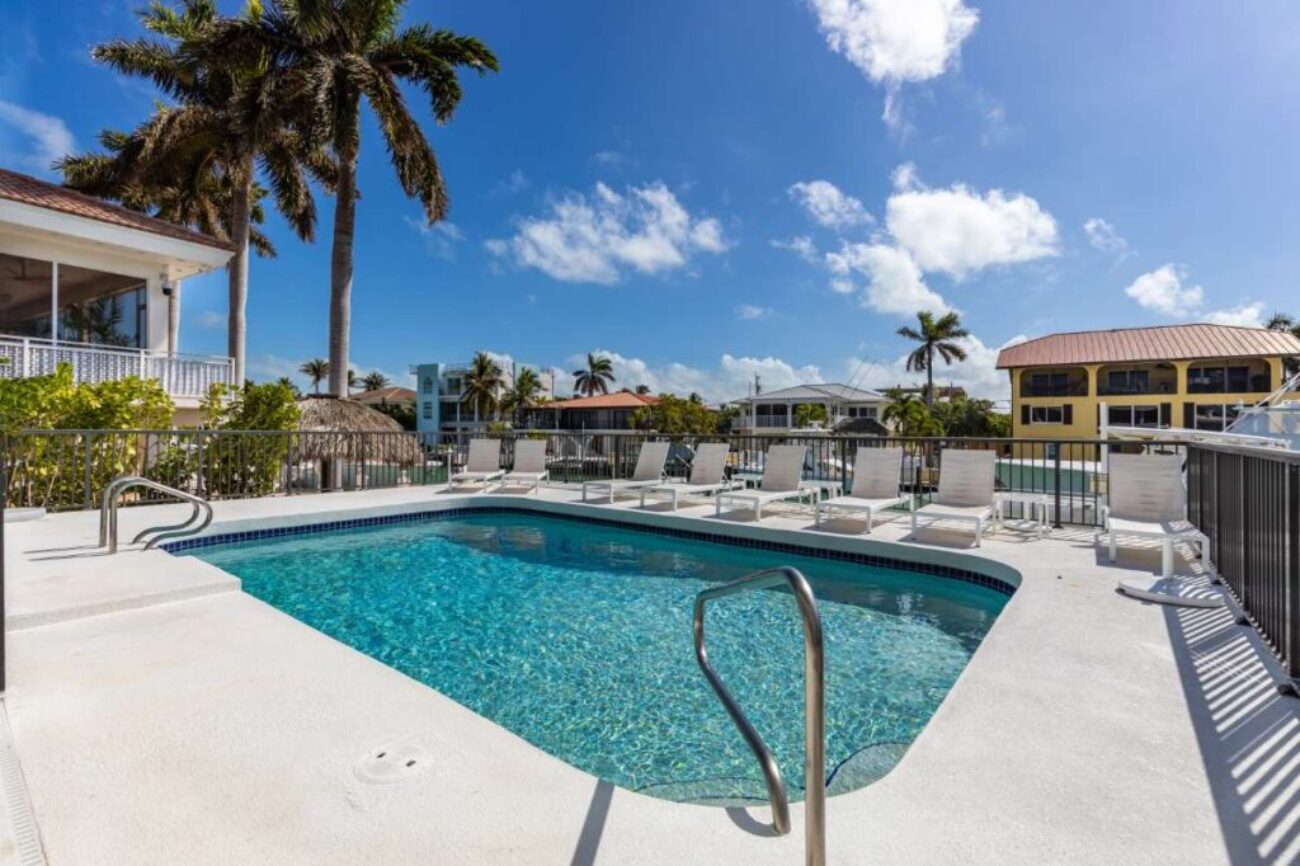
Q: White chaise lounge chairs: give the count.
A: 8